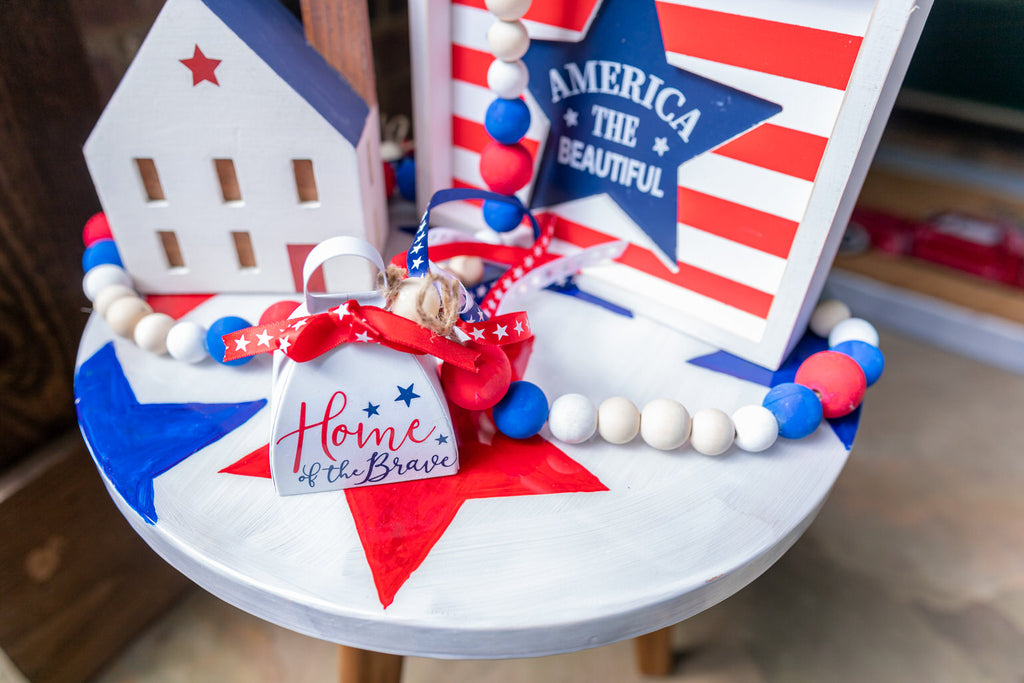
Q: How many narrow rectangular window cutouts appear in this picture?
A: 5